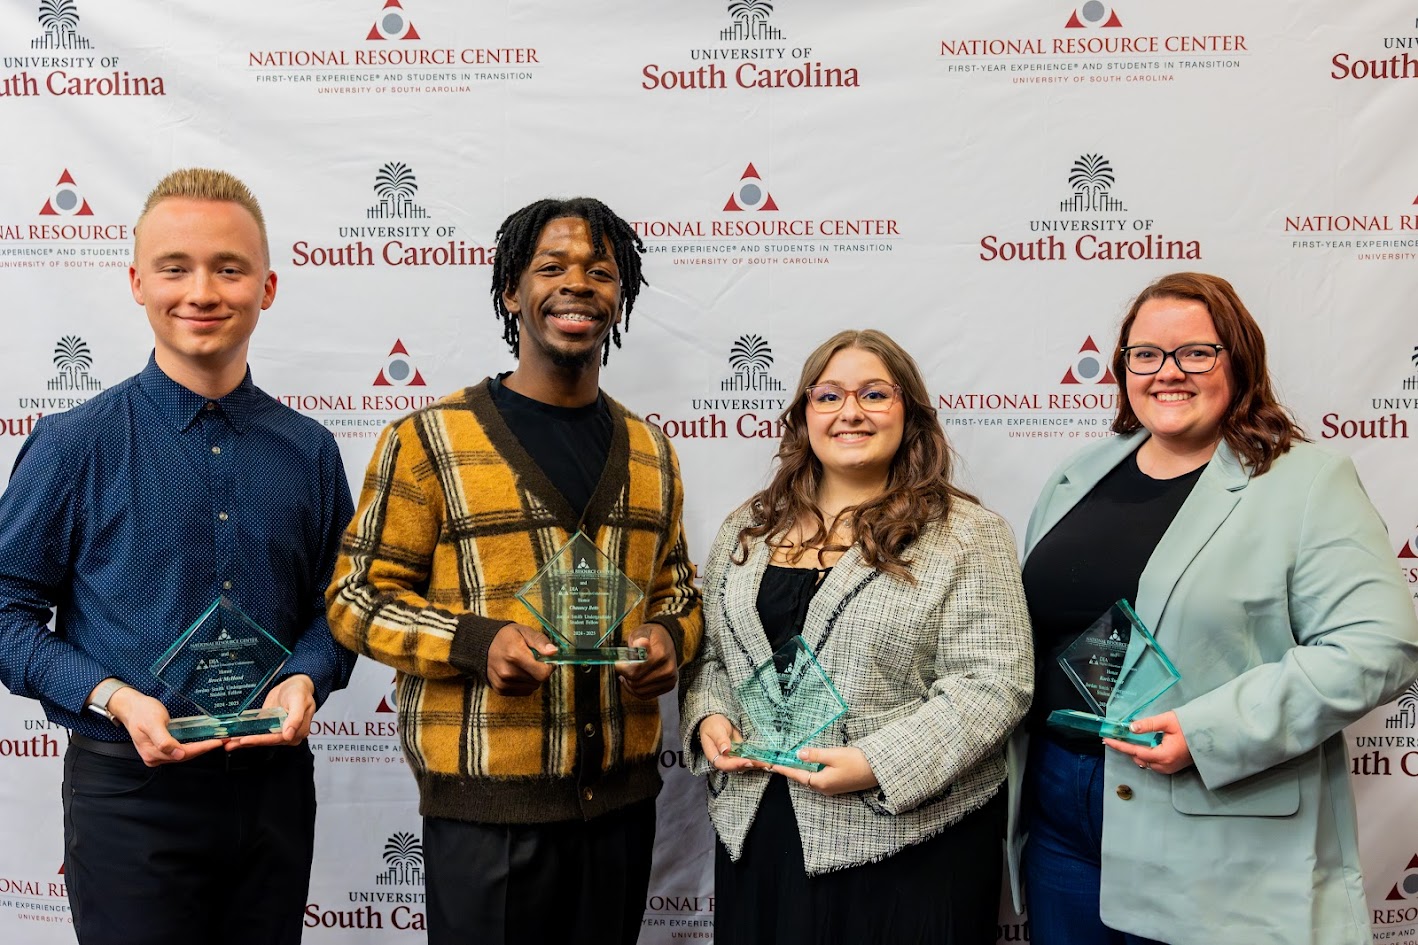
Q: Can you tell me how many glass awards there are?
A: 4